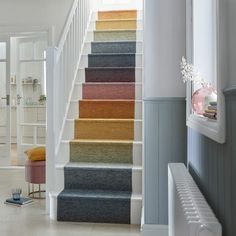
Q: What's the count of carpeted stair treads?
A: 12